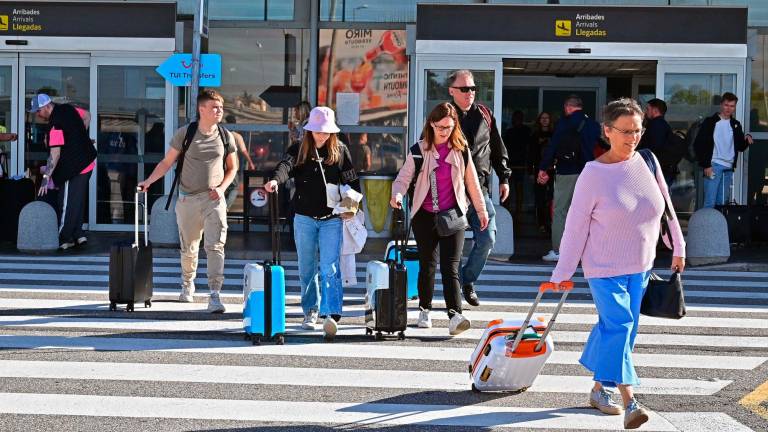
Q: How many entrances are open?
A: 1